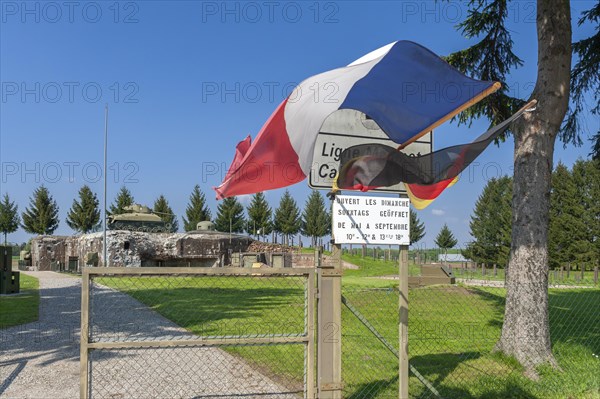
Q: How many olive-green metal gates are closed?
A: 1